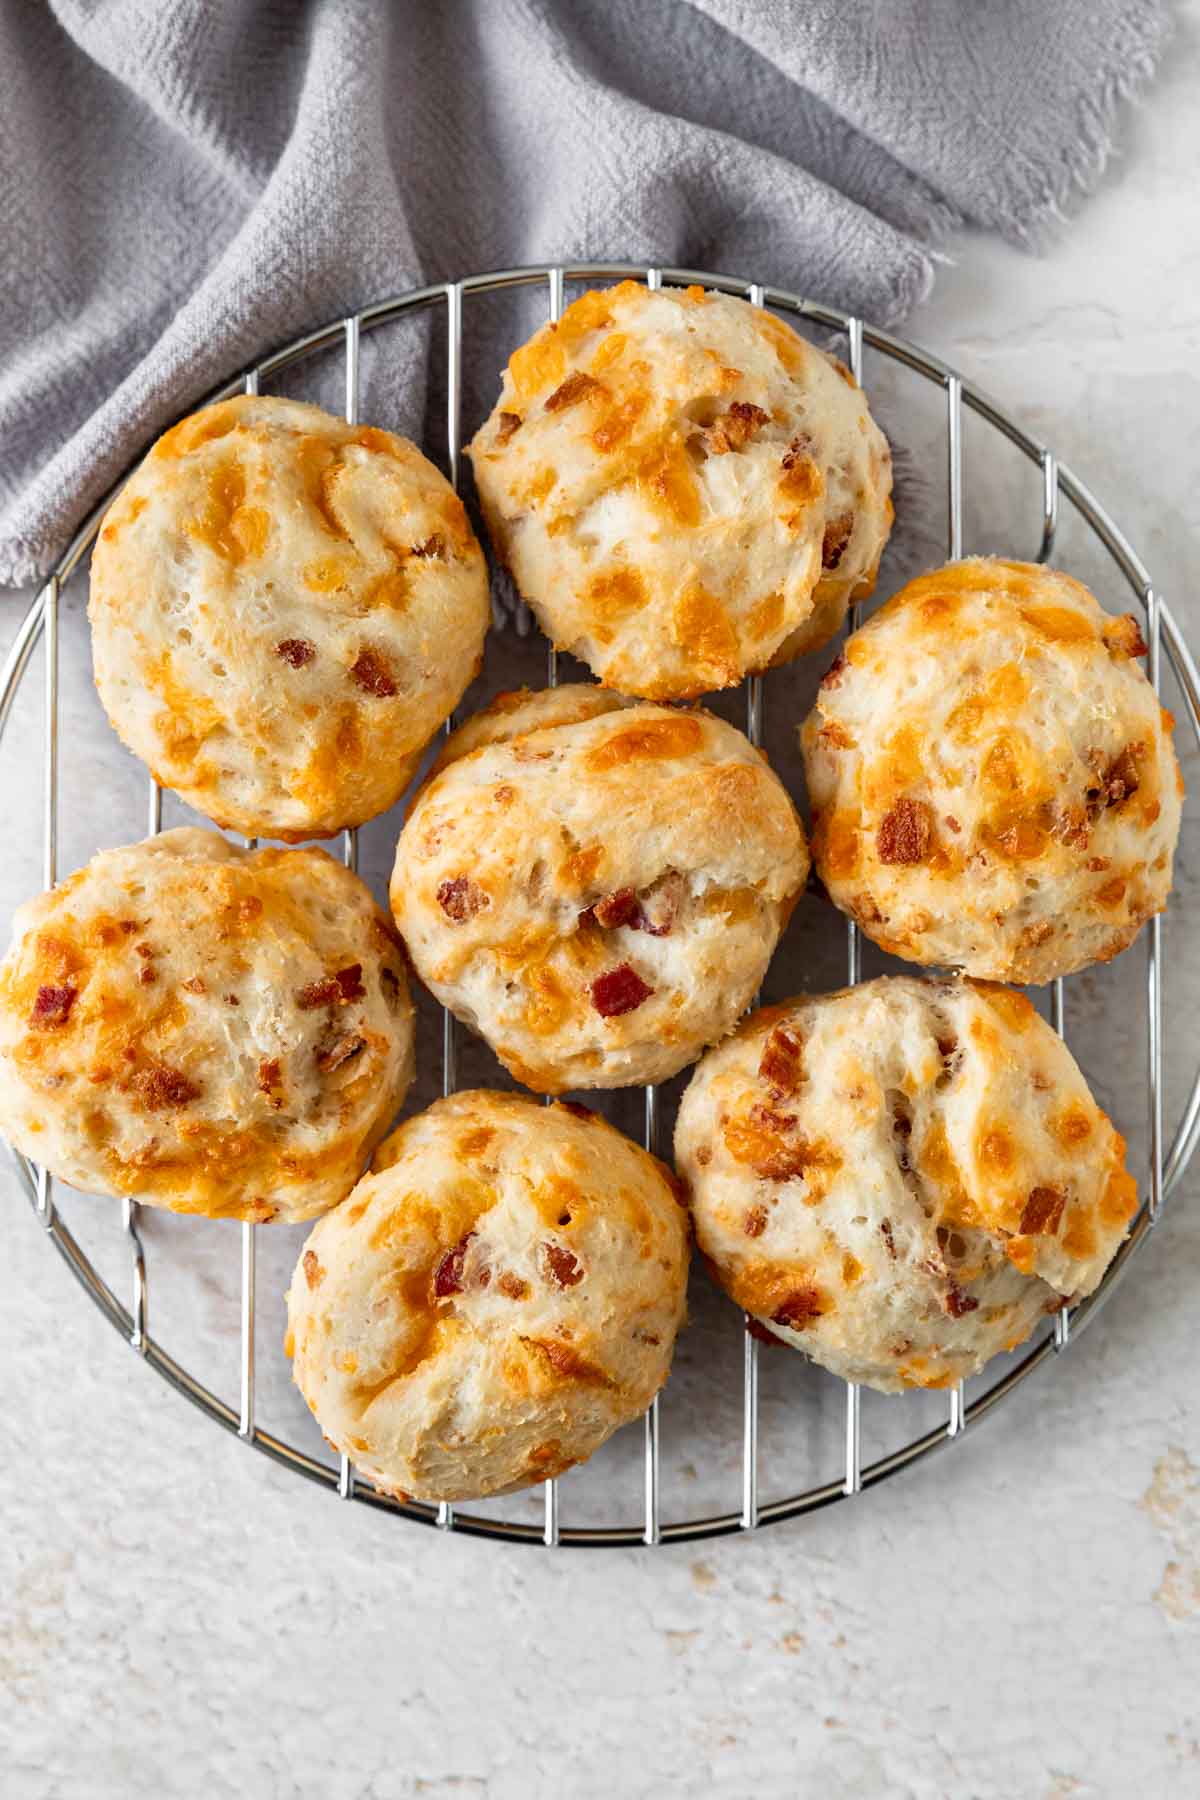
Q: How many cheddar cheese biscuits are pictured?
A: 7